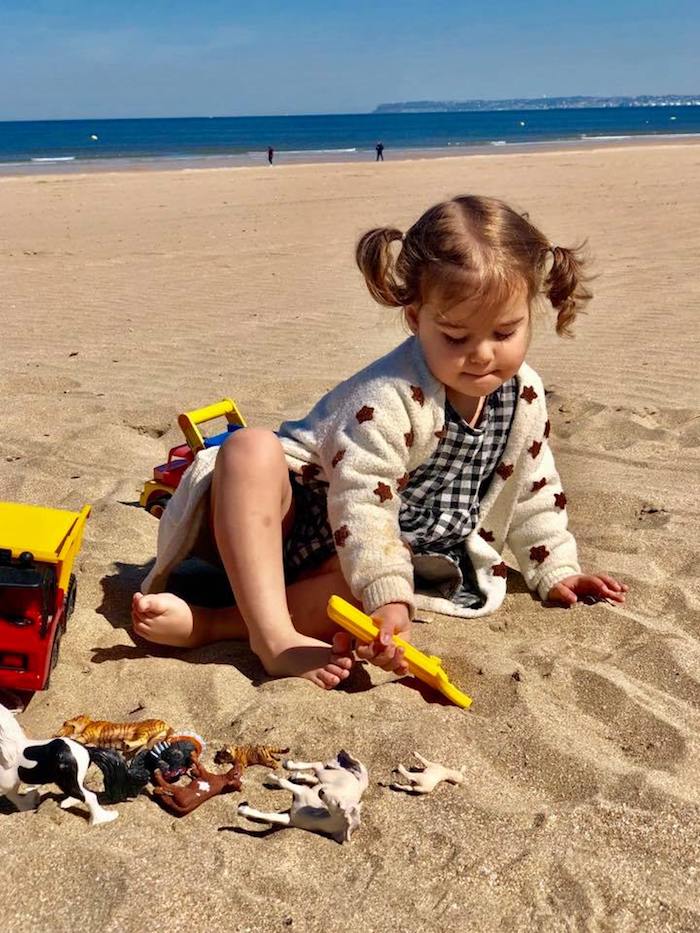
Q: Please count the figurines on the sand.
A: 7